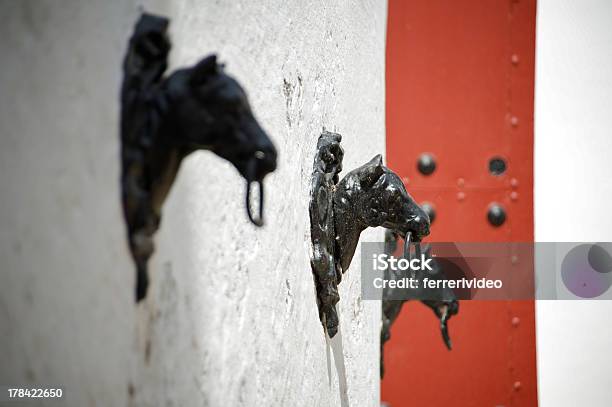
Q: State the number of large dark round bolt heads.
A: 4